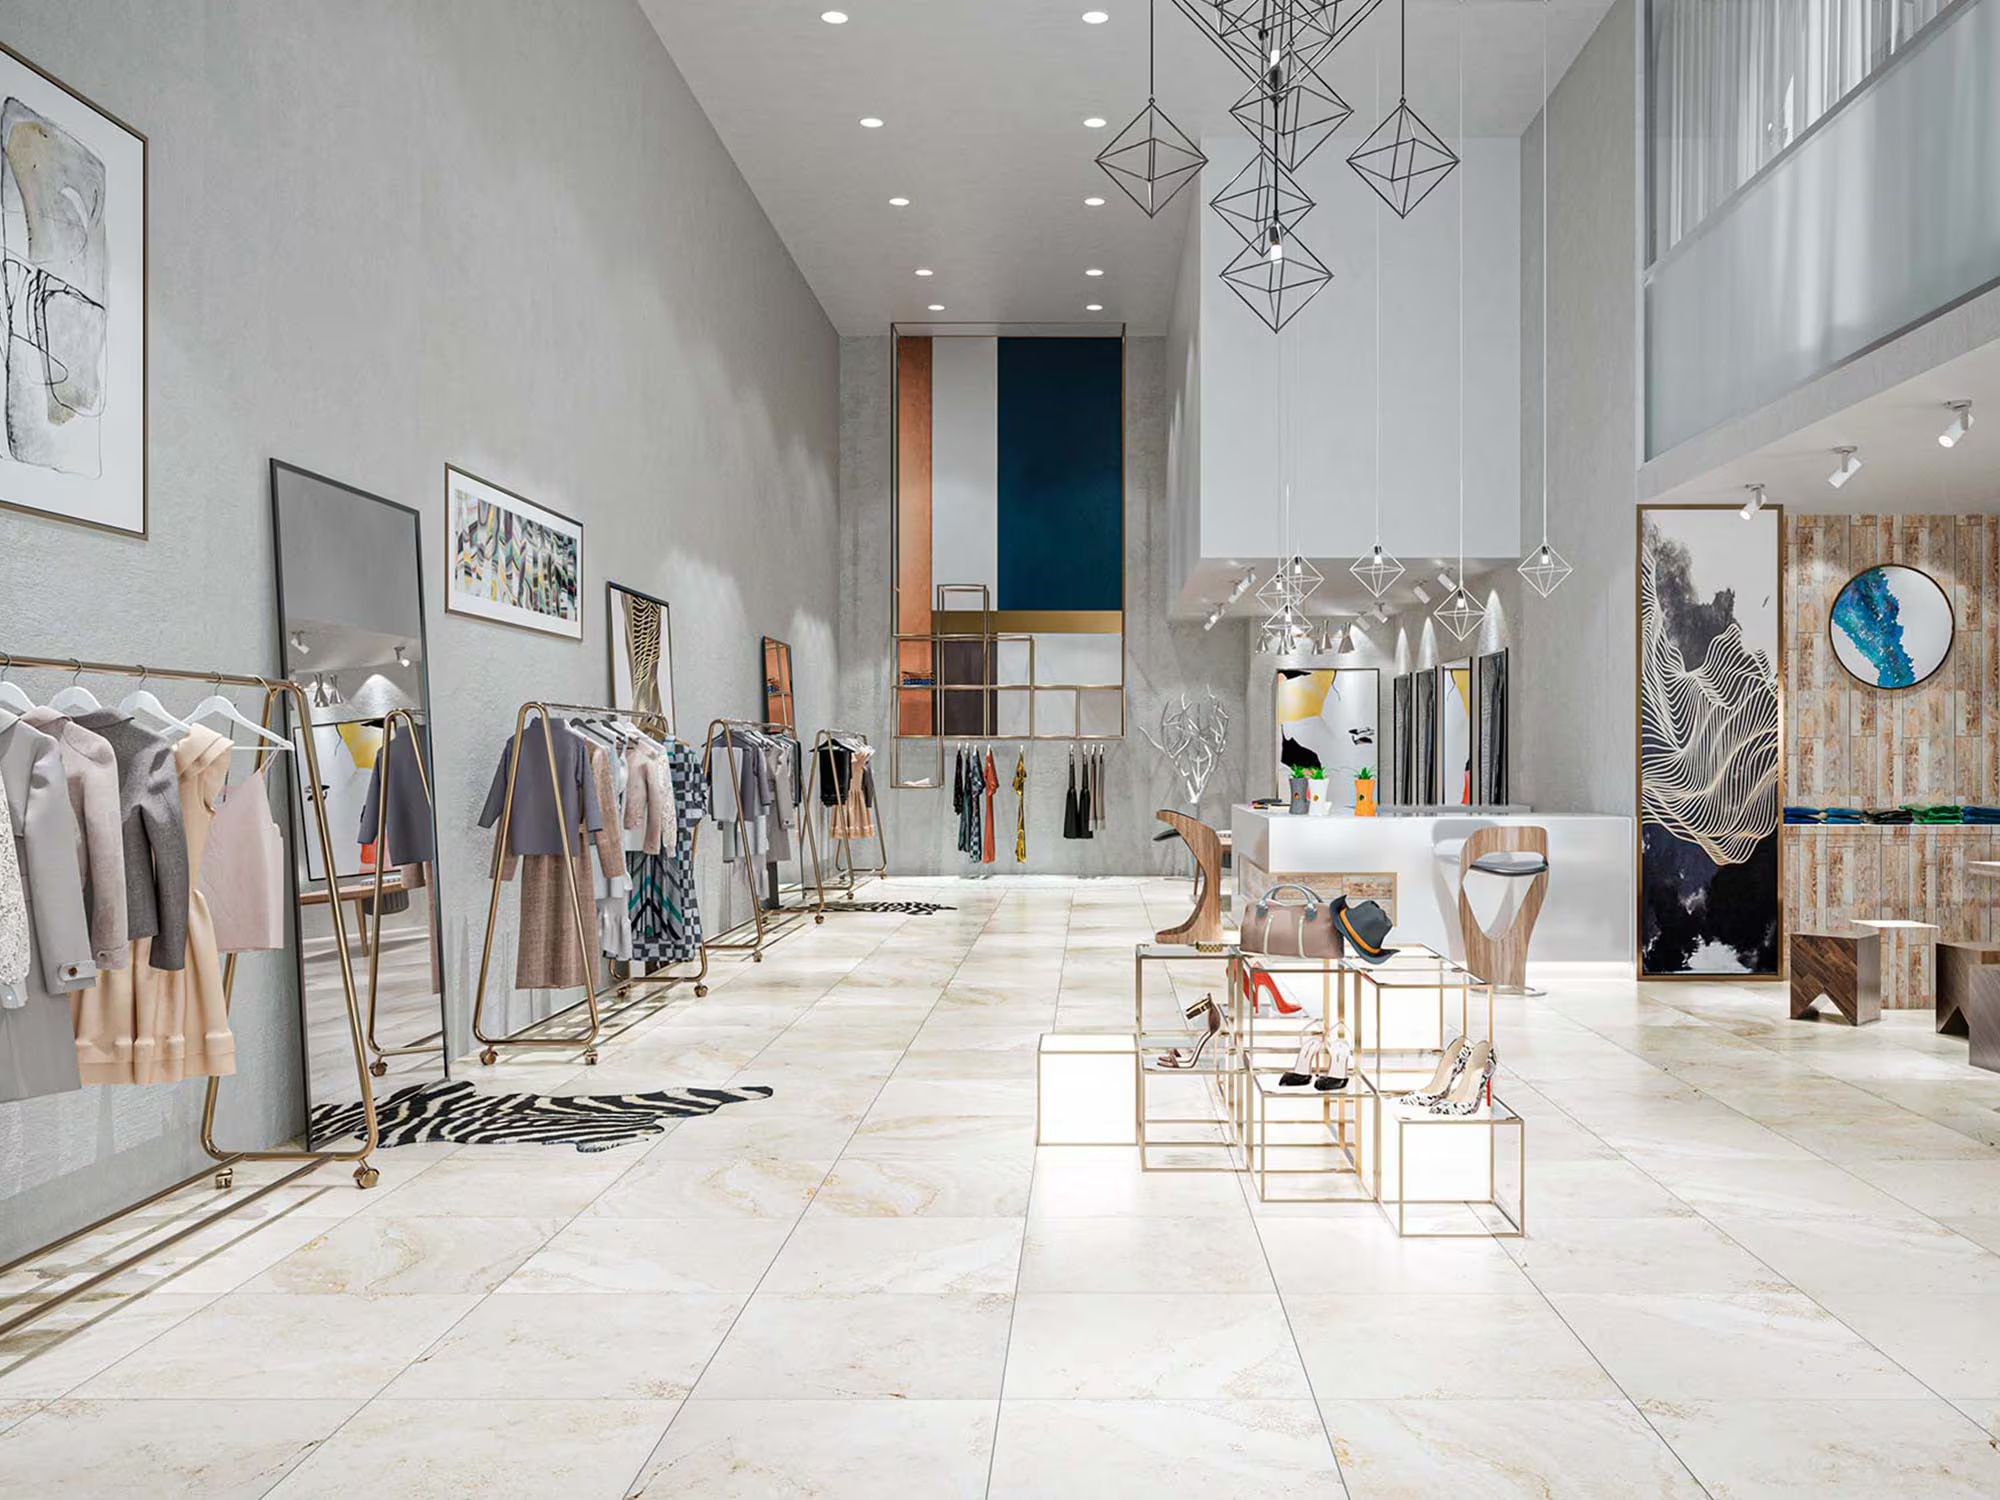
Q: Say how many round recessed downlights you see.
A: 10